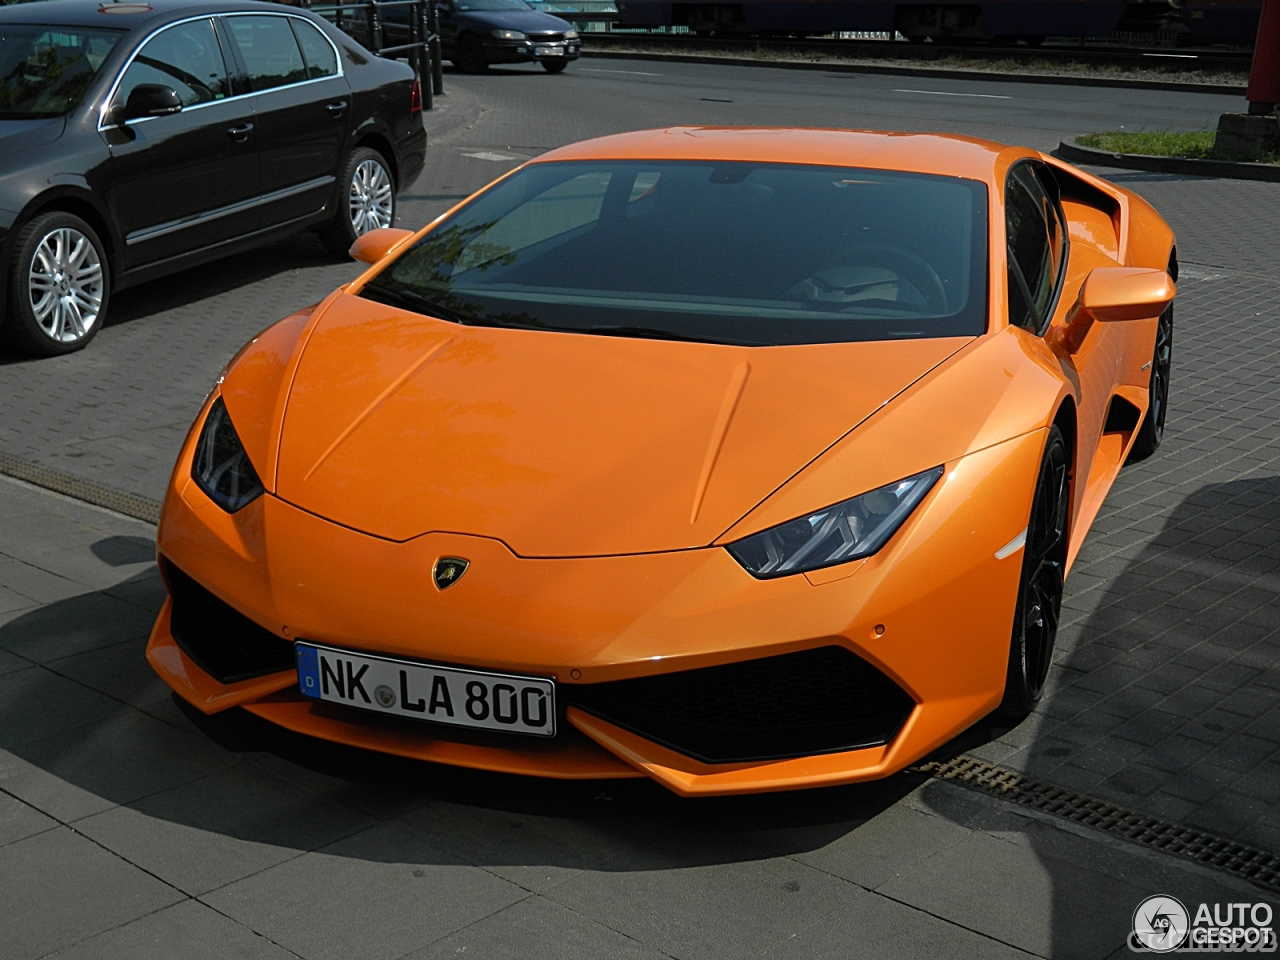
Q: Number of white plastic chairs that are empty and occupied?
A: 0